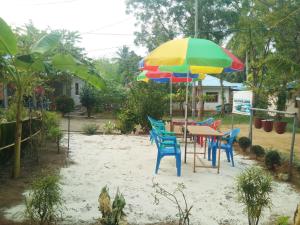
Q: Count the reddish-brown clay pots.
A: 3